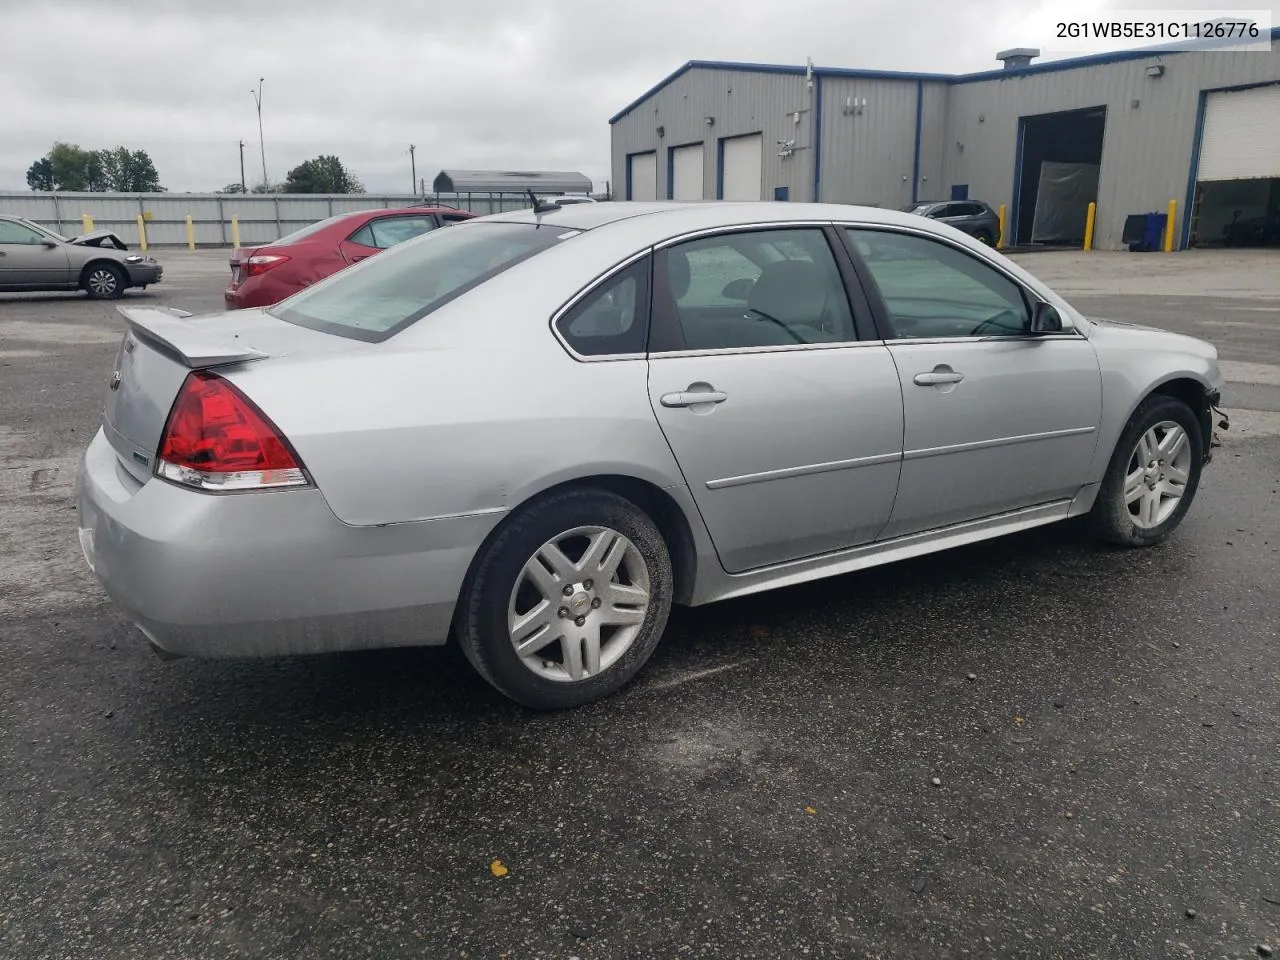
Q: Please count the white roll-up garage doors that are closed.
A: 3